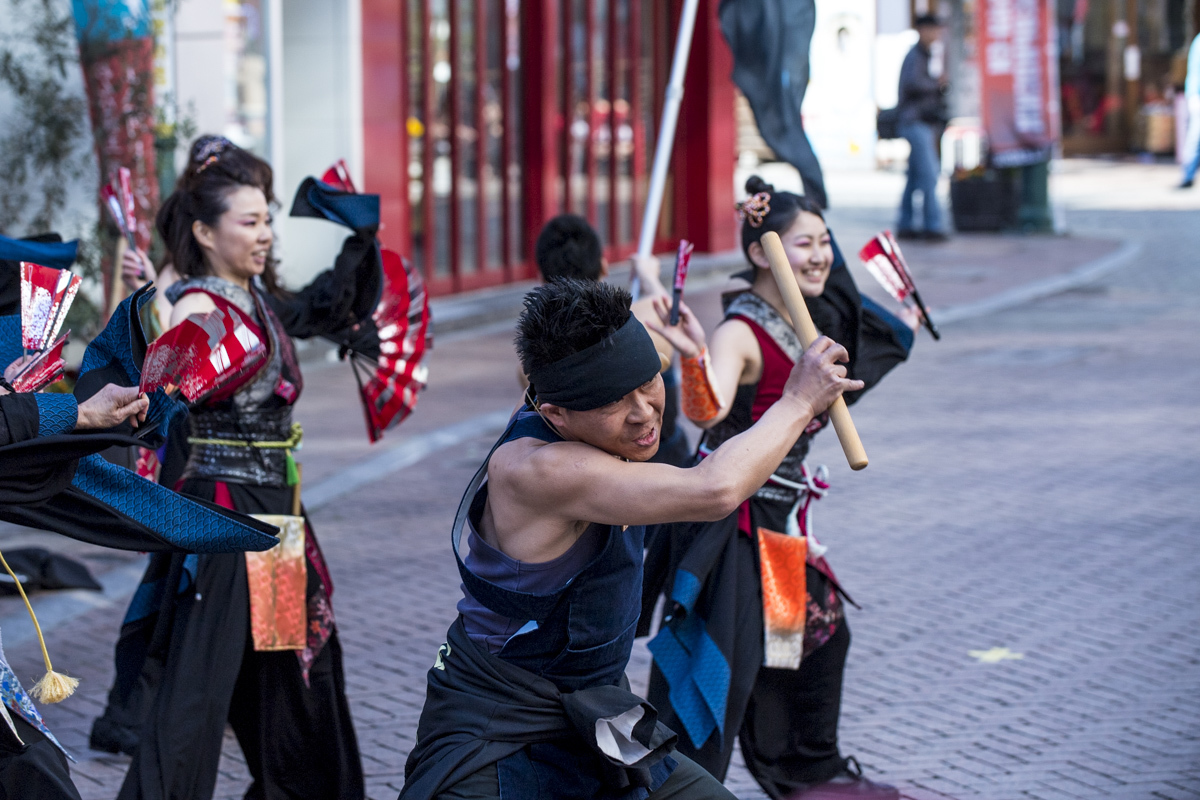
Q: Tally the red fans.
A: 8